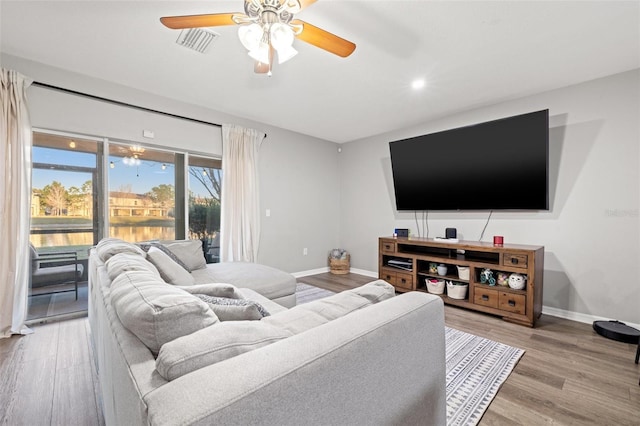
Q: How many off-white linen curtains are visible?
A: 2